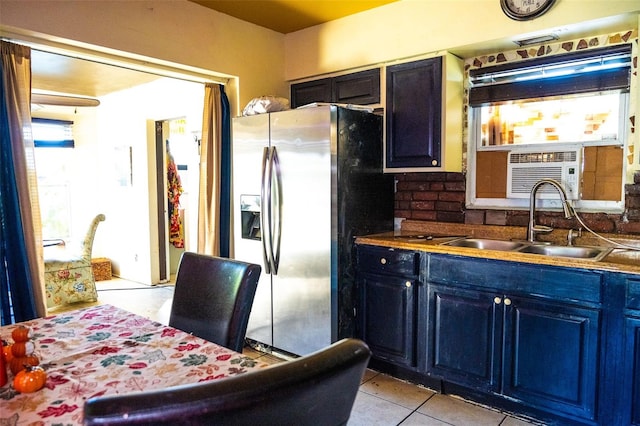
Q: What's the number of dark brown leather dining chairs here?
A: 2